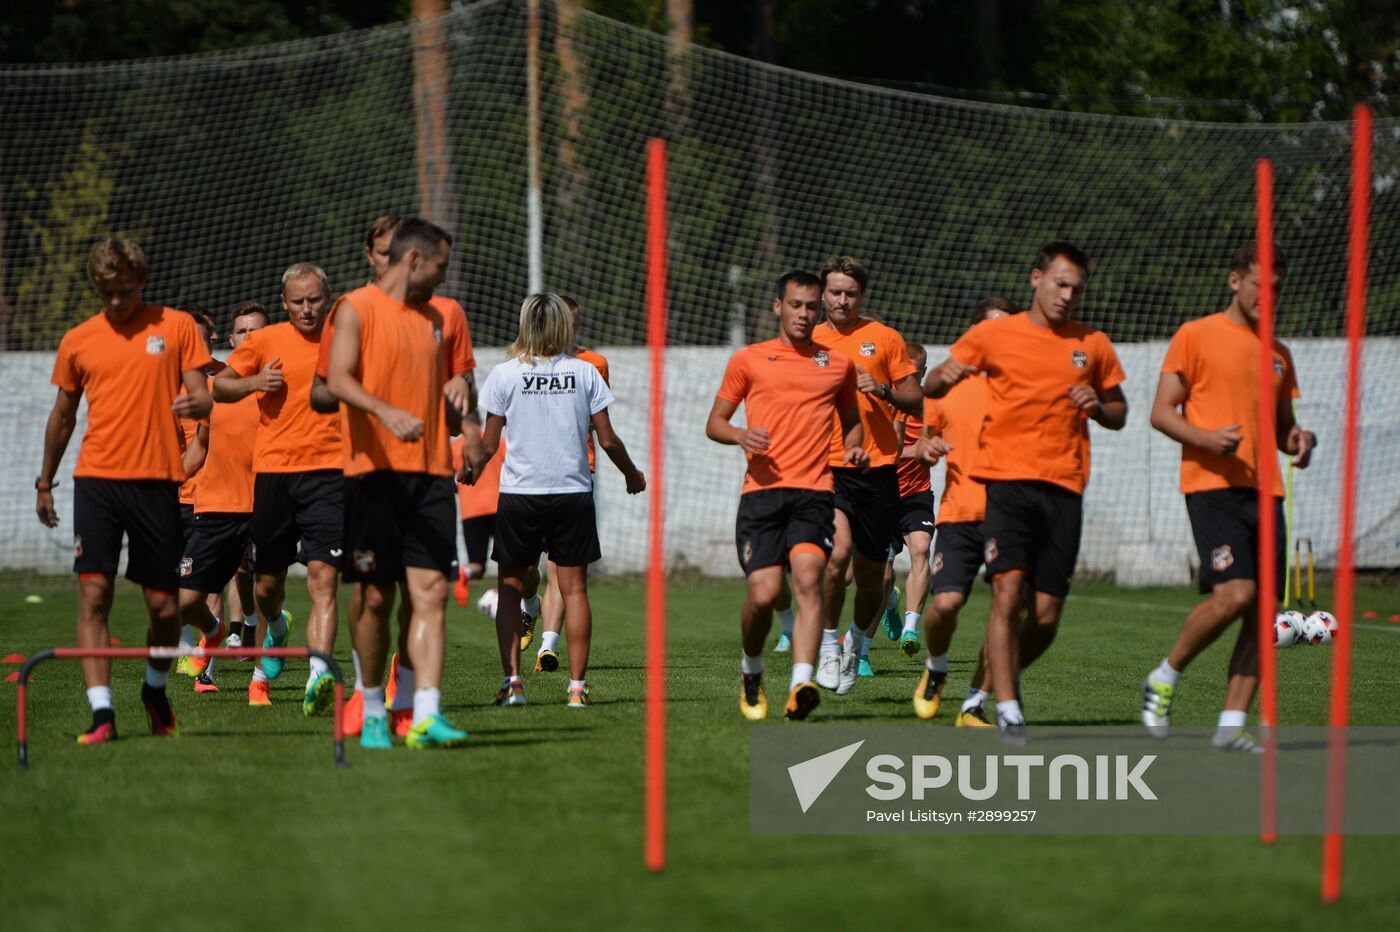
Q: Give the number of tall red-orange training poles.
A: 3